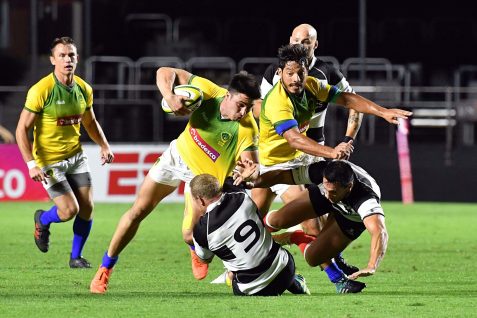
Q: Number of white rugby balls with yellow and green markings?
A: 1